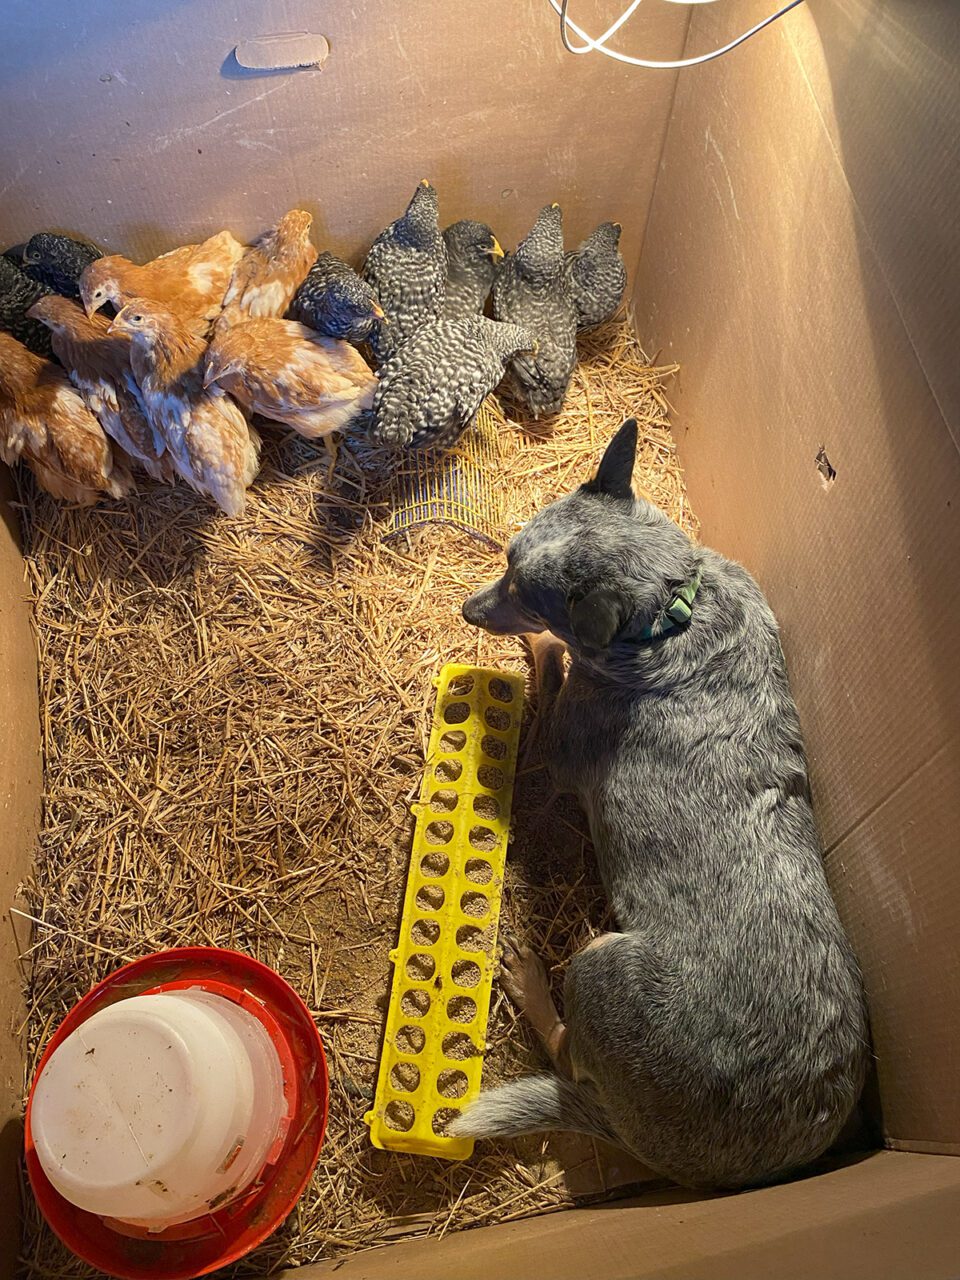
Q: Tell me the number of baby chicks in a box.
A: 14